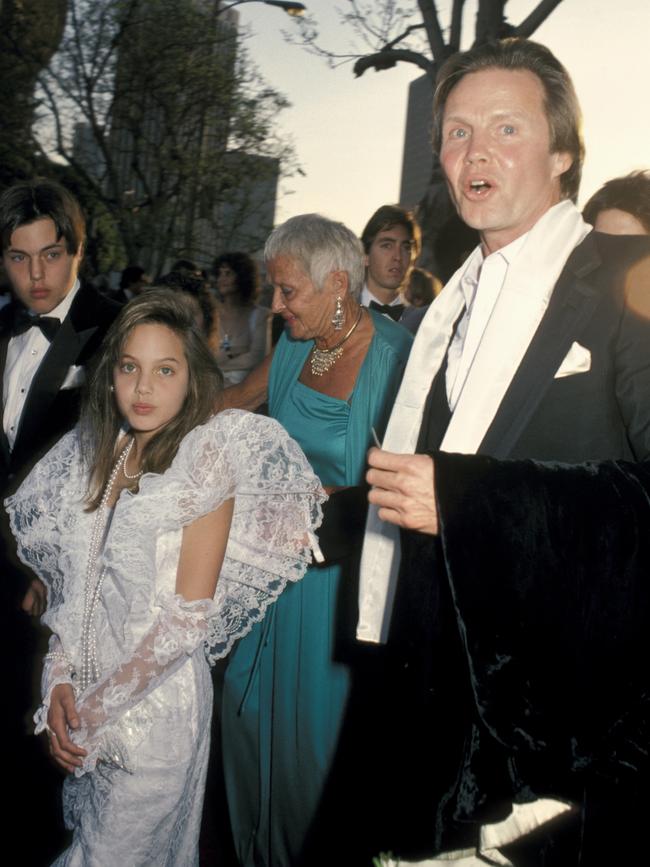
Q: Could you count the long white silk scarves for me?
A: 1